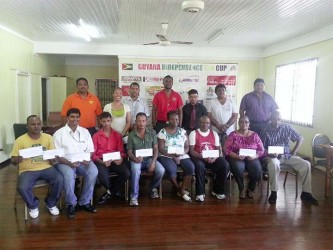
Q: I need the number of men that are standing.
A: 5